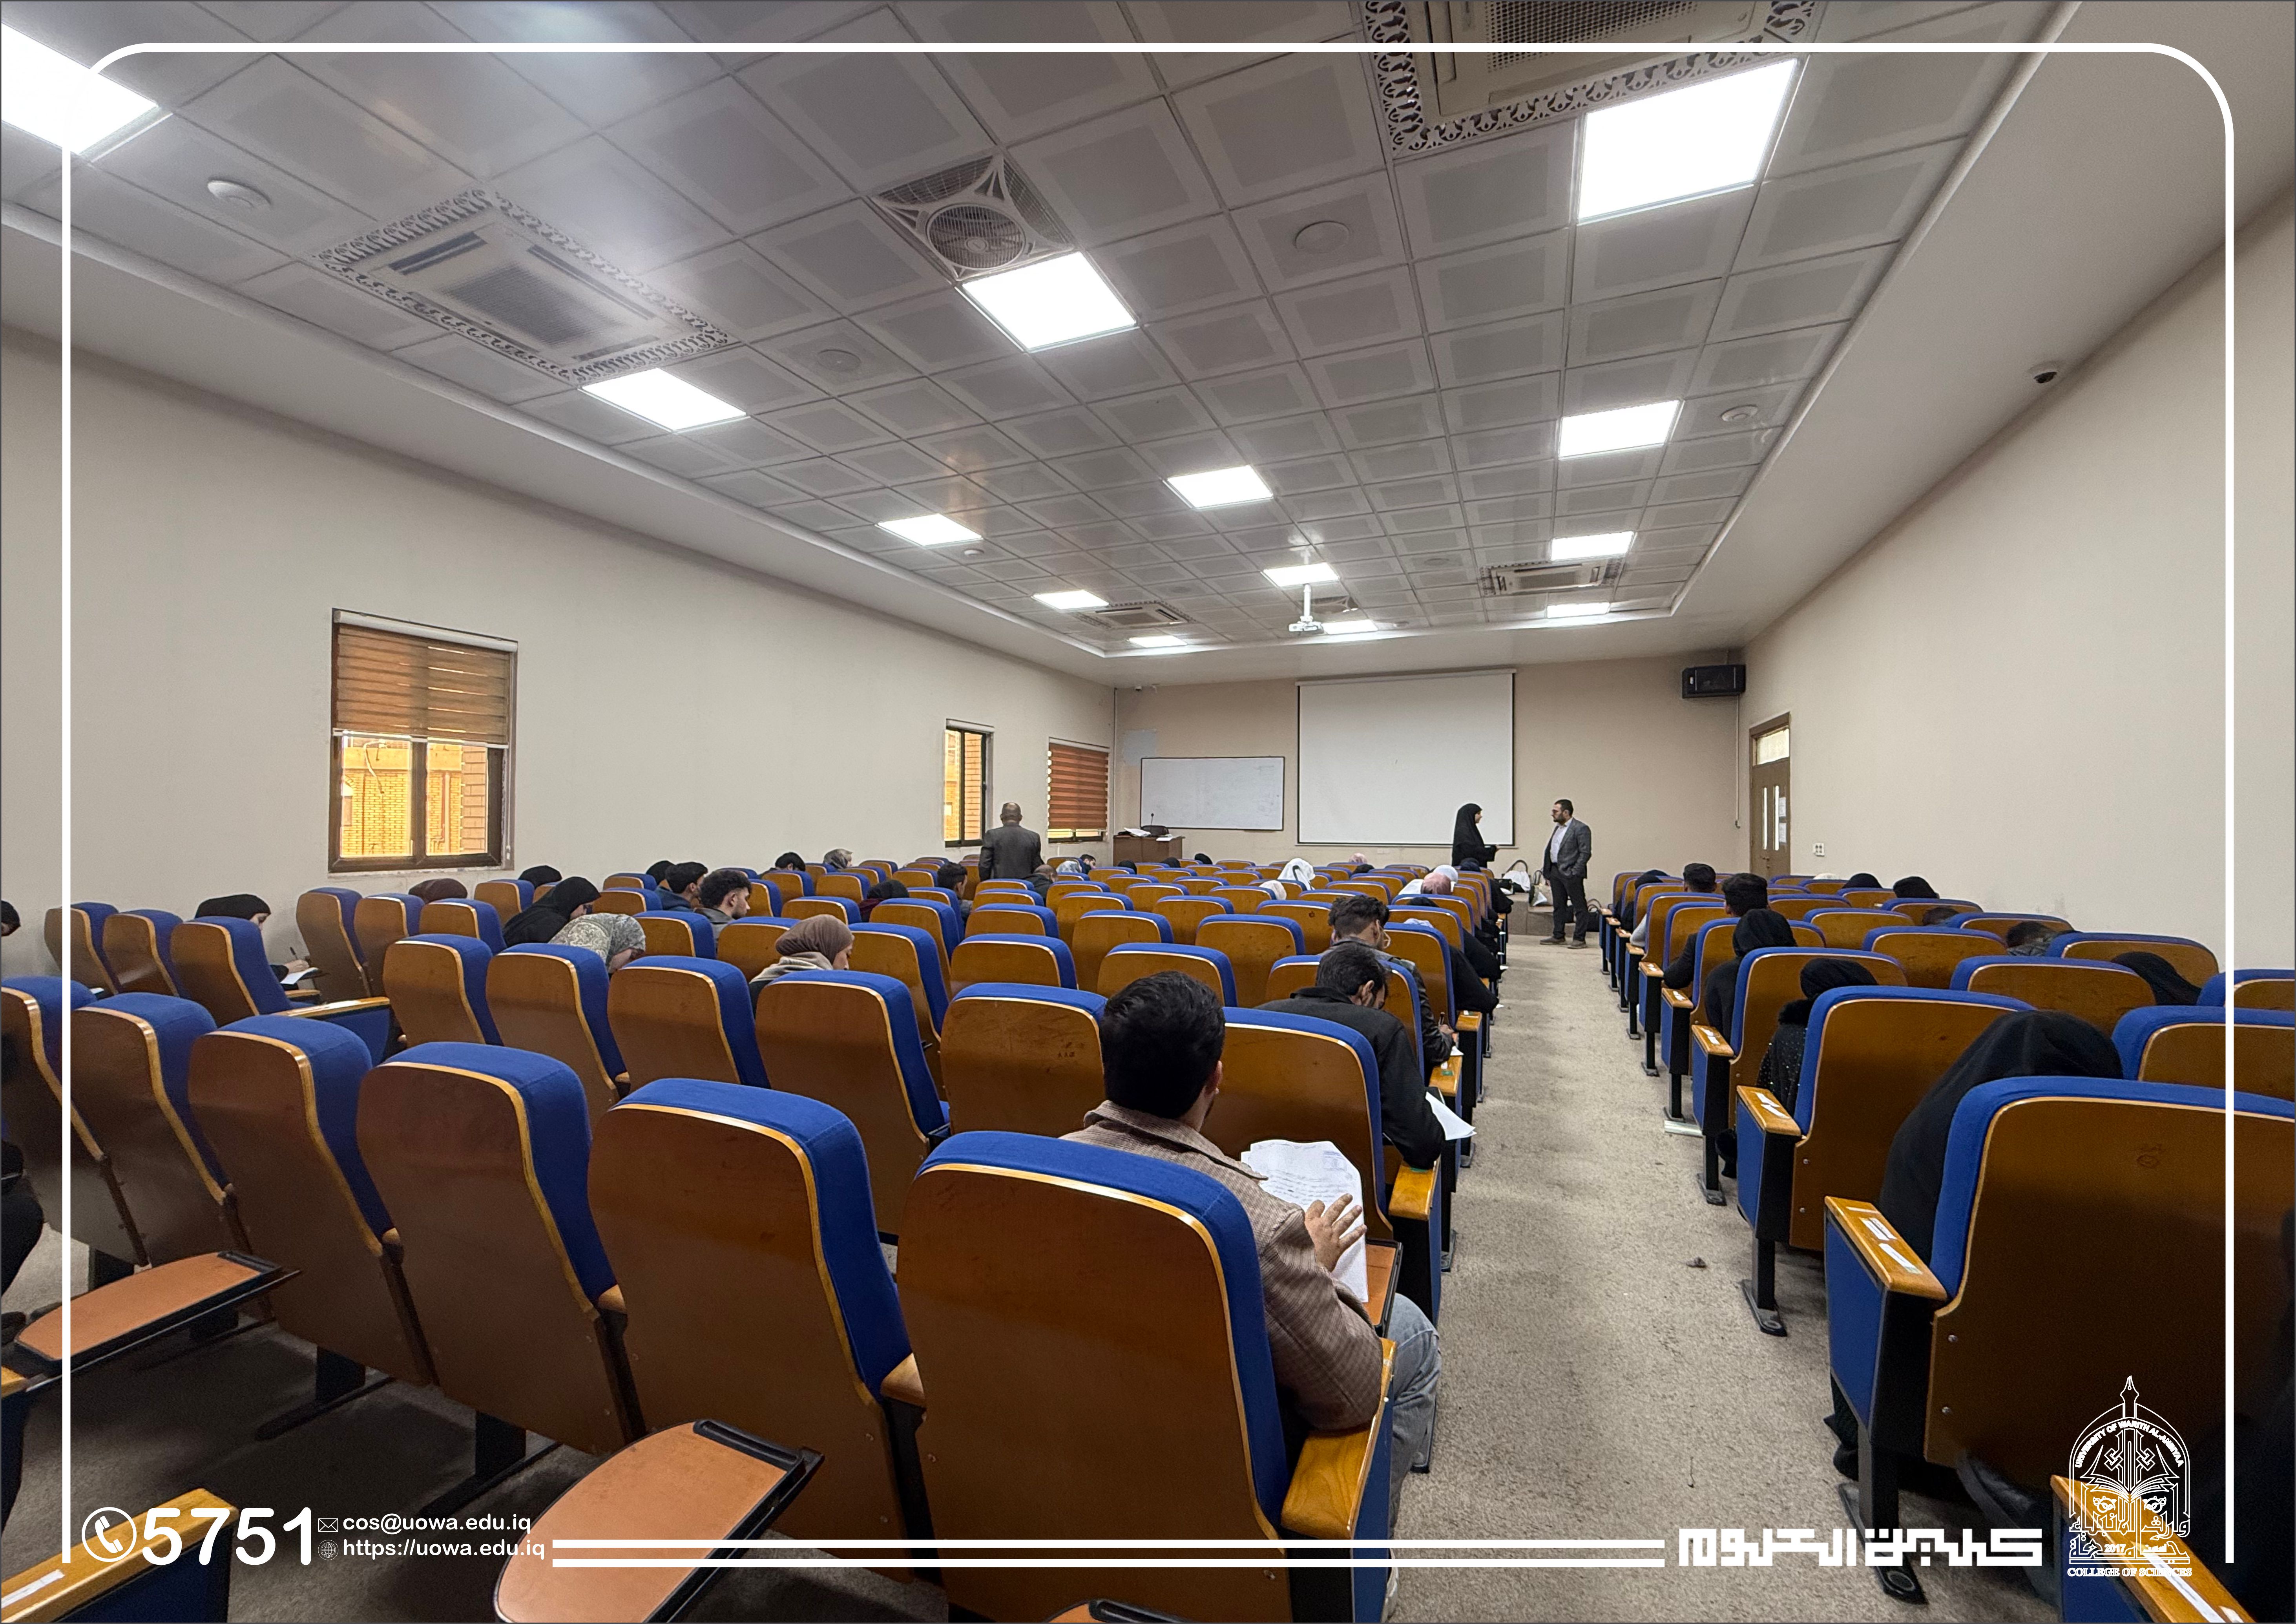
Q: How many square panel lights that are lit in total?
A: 13